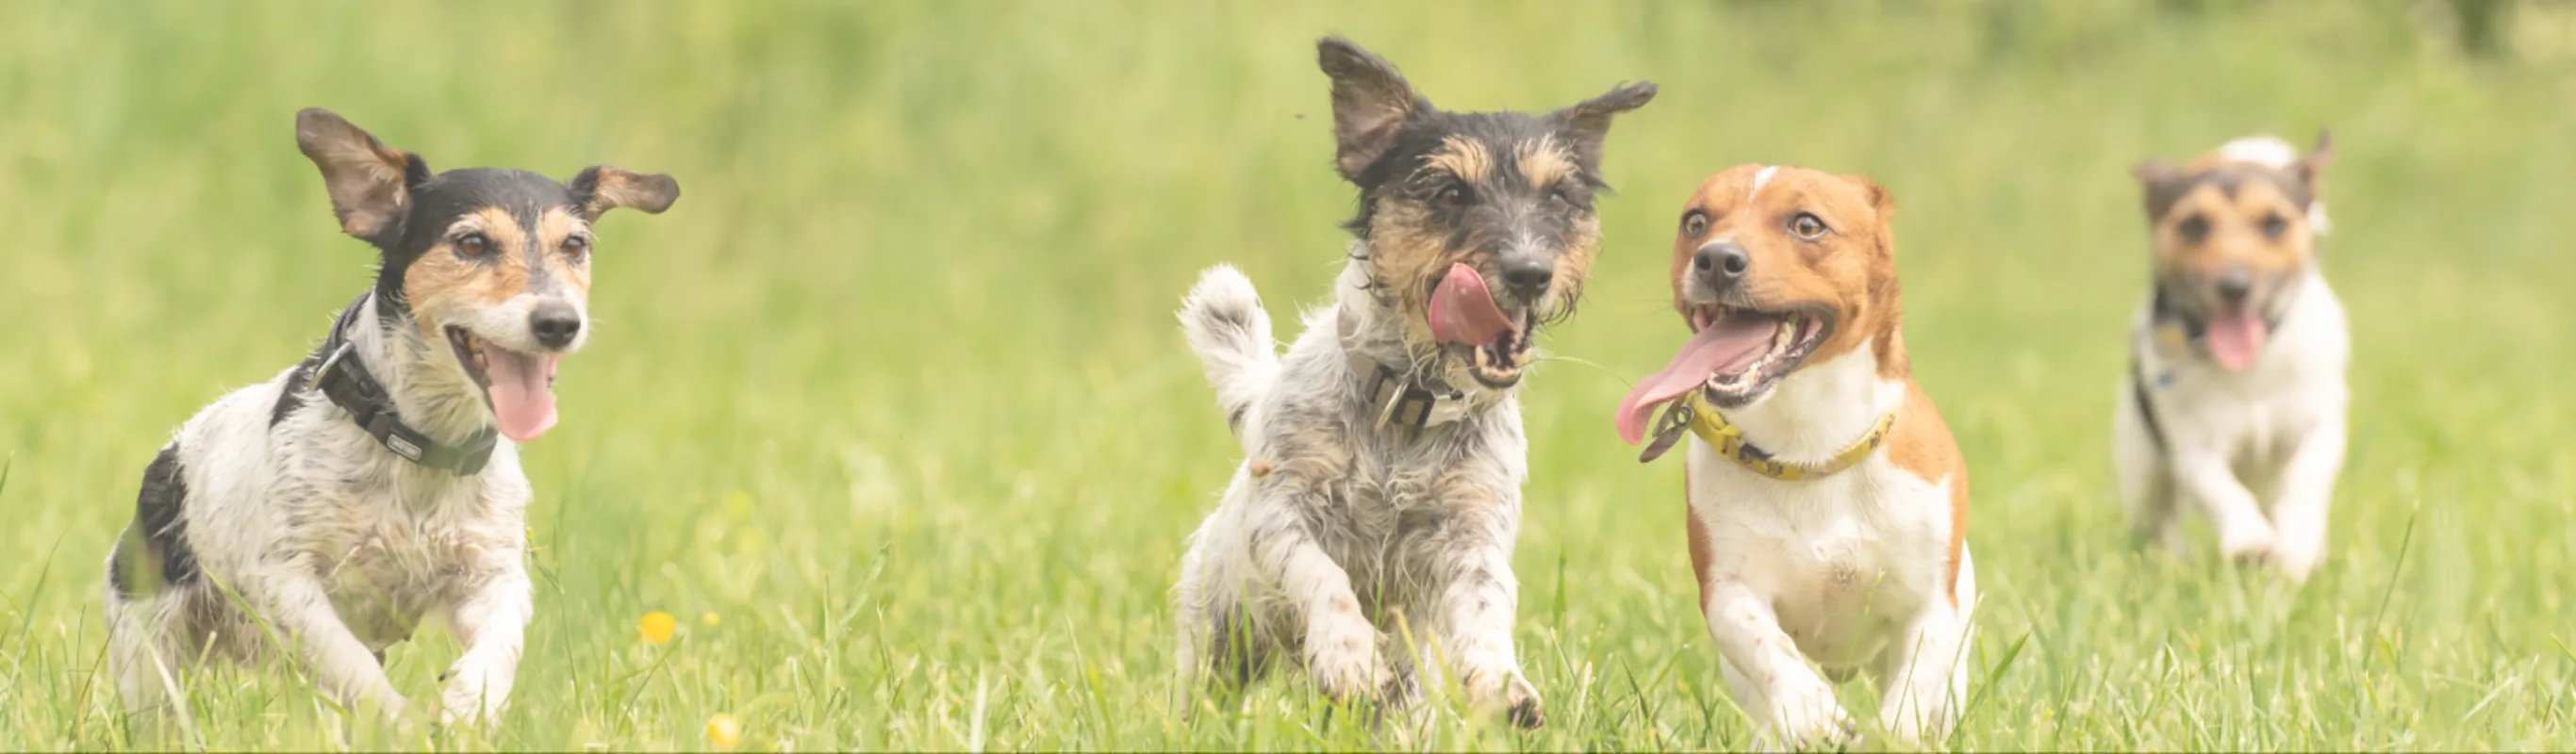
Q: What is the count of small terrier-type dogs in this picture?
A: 4